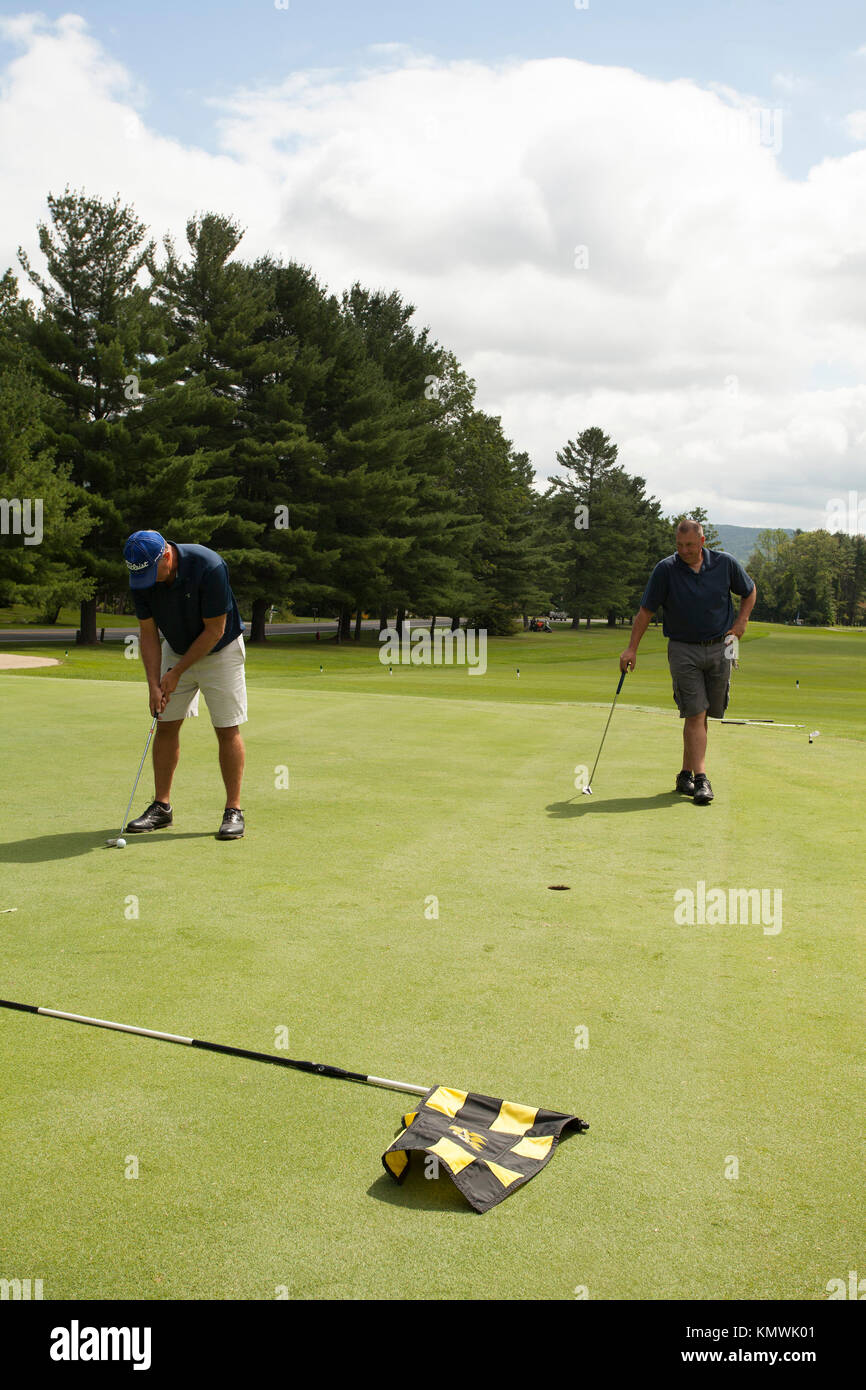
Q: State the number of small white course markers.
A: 5